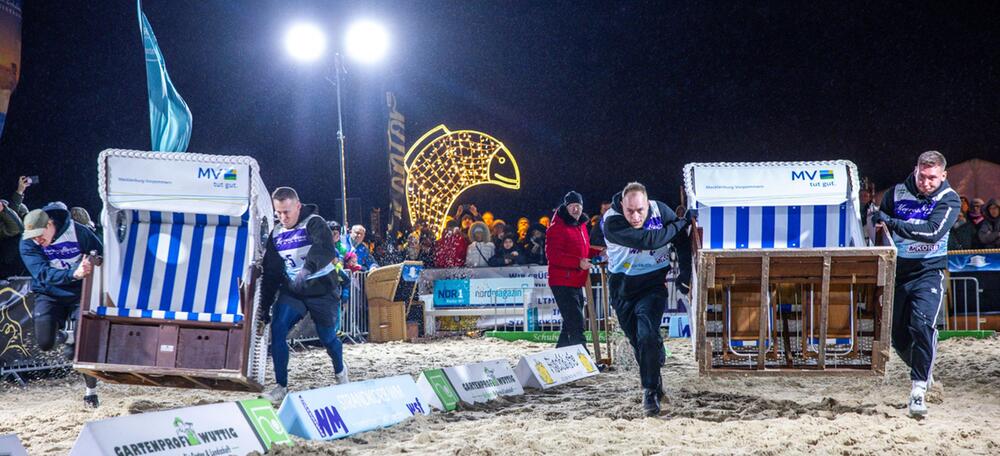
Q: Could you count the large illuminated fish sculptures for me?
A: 1